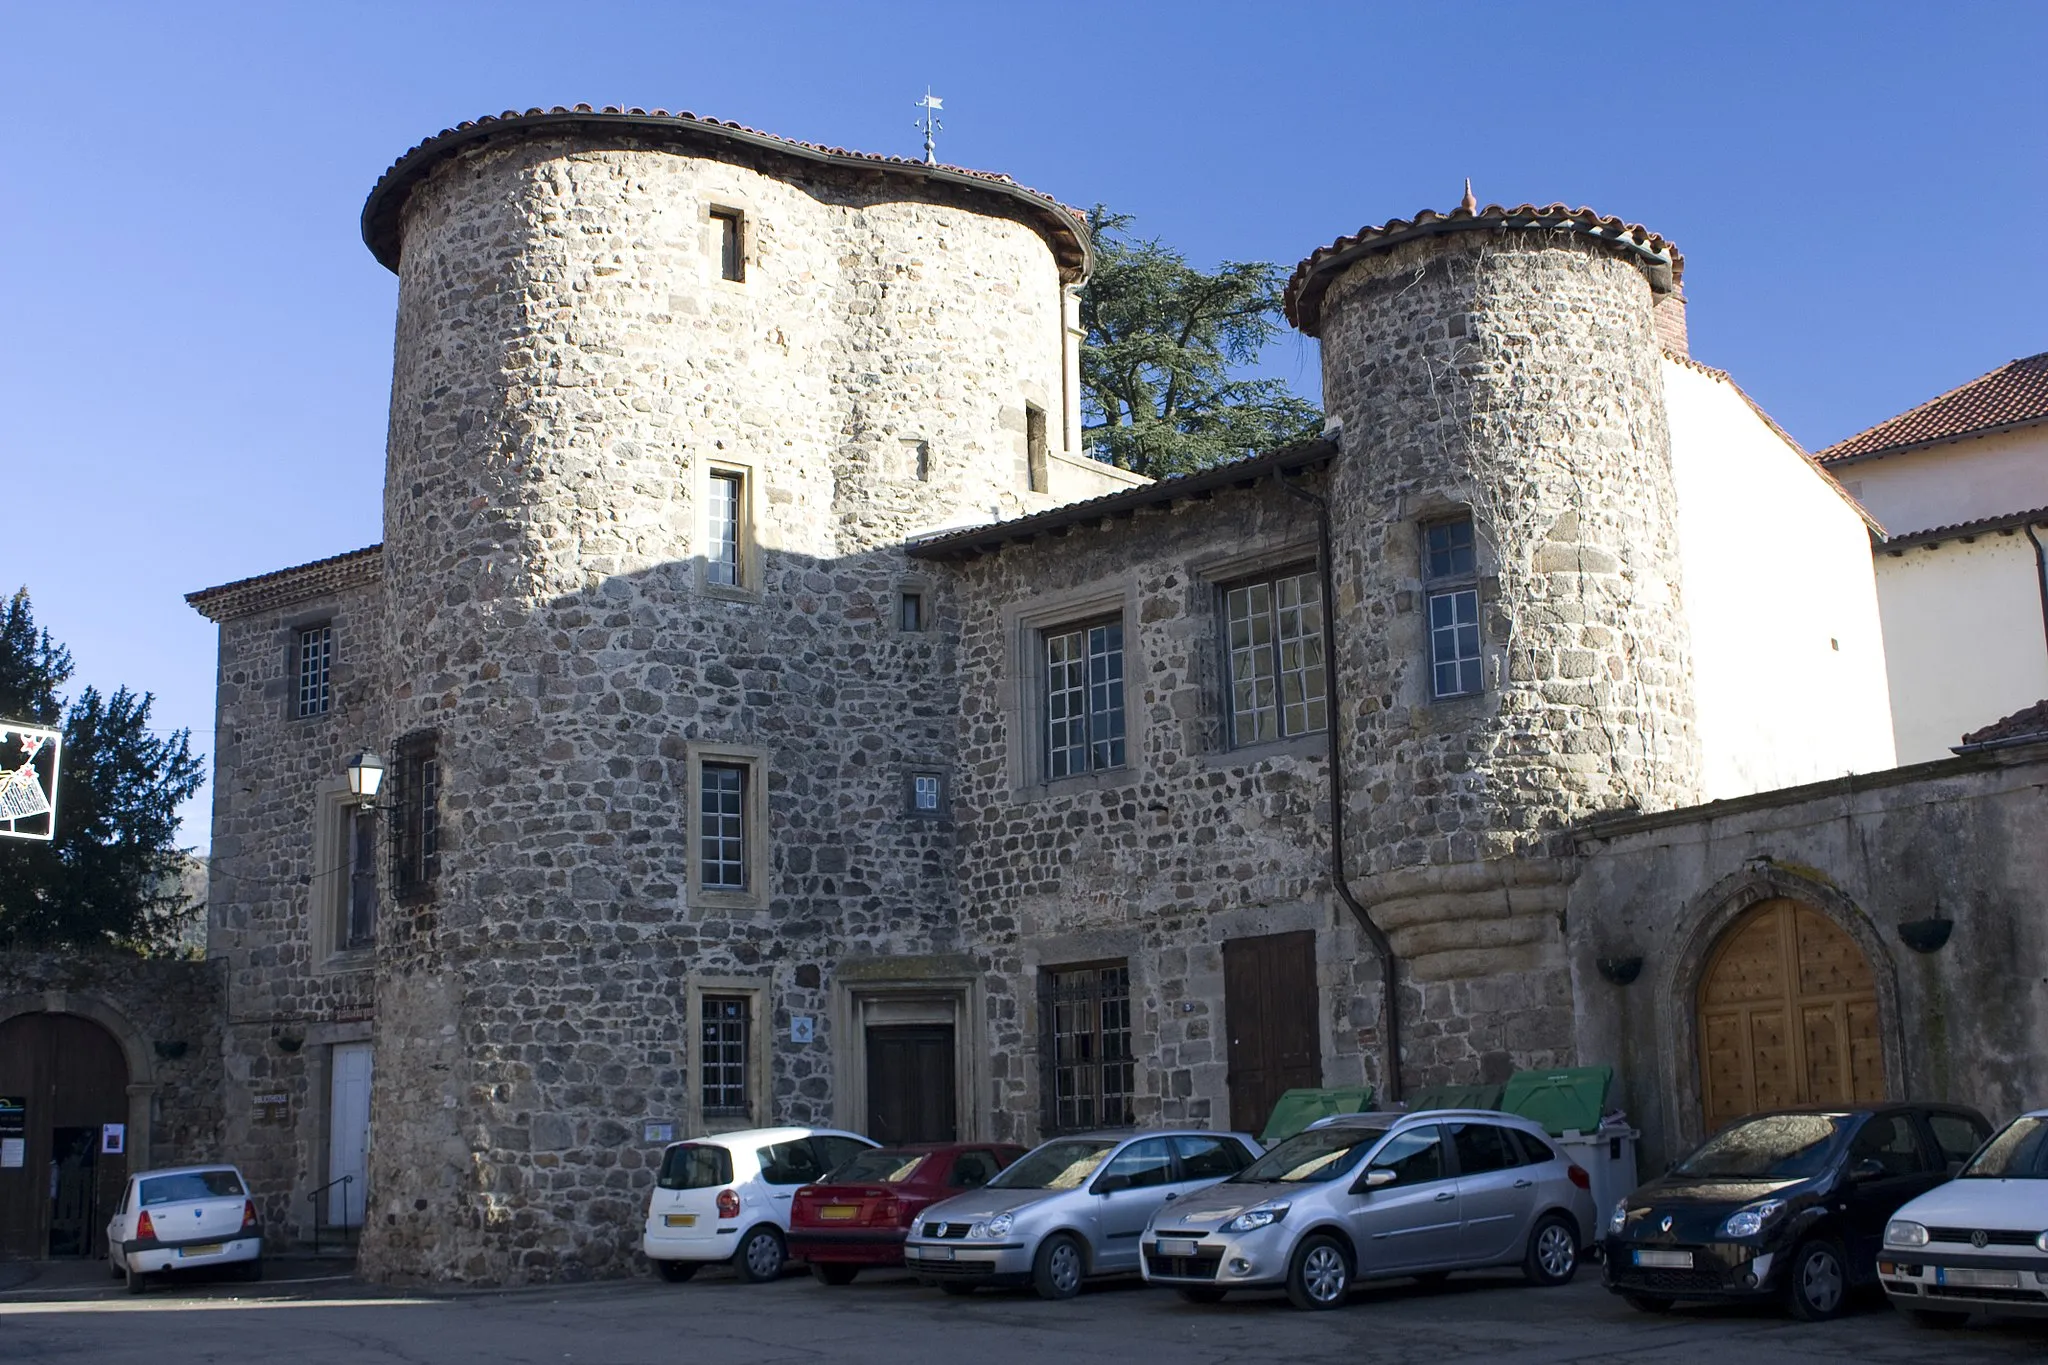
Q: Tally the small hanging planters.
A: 4